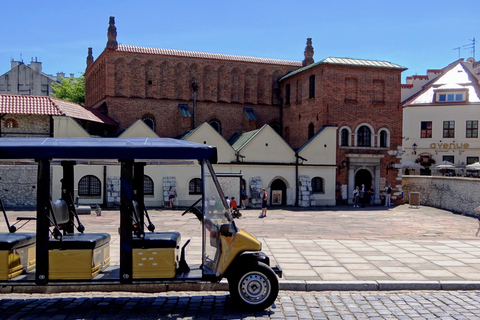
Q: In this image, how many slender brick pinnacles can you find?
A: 3